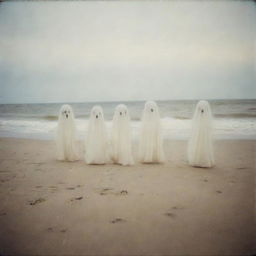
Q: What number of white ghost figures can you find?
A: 5